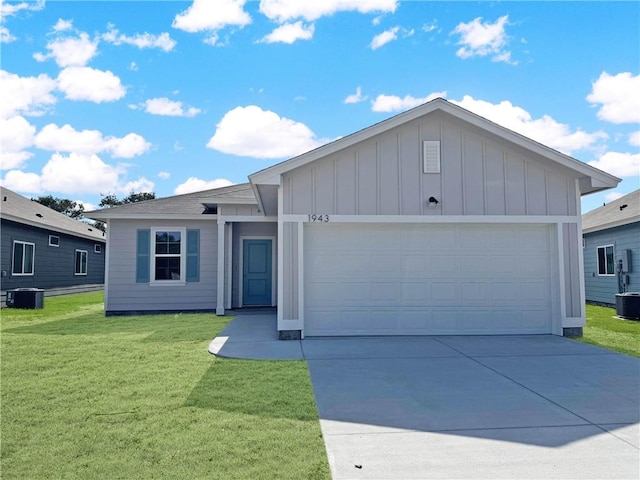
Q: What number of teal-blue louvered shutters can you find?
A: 2